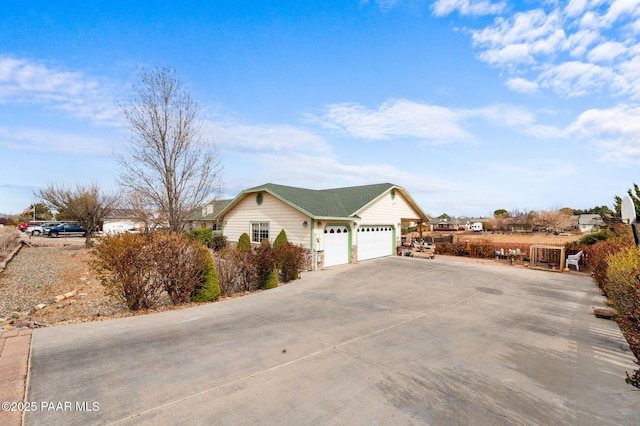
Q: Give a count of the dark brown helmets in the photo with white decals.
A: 0